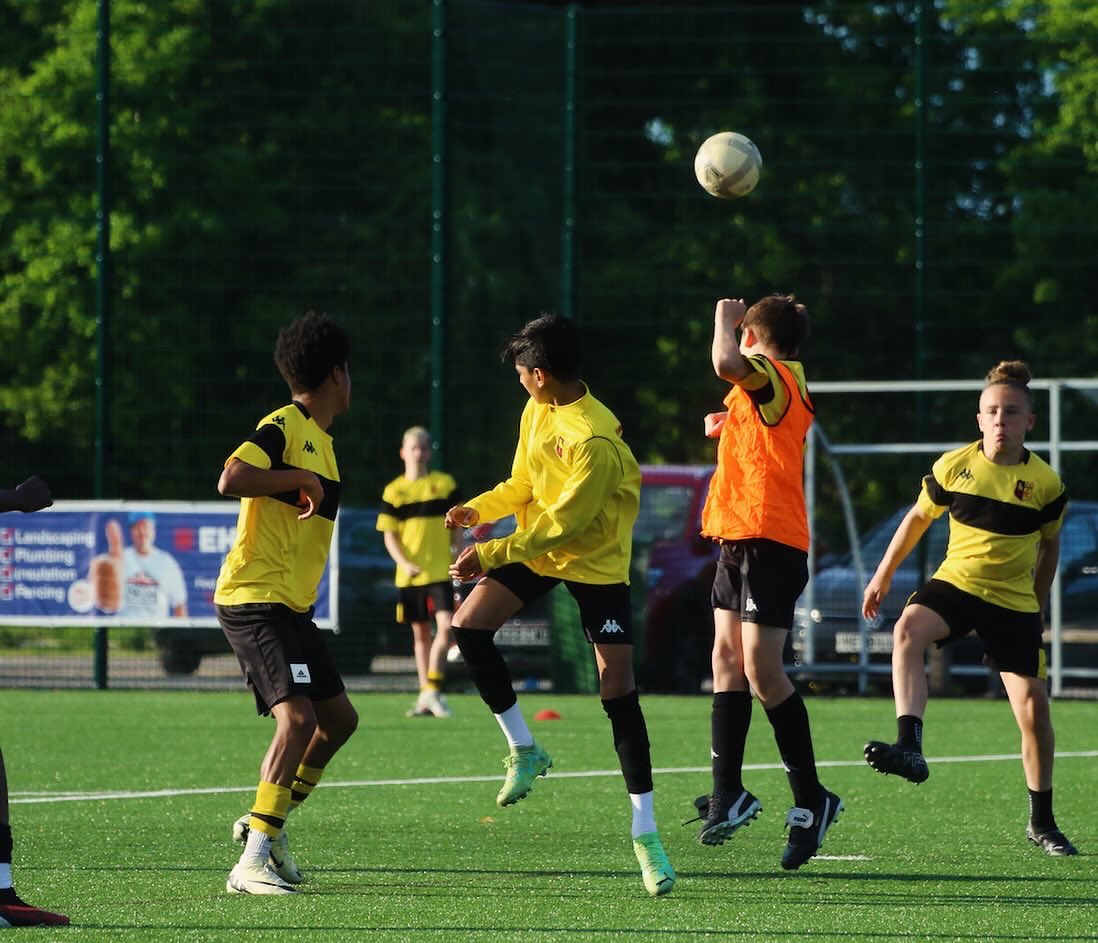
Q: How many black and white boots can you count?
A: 2